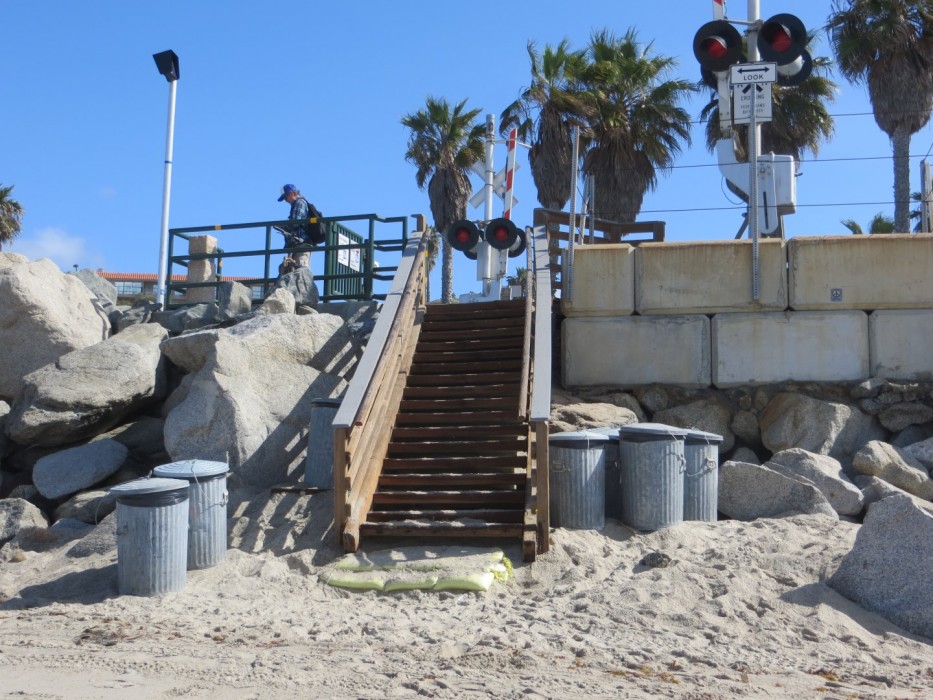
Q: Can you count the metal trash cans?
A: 7